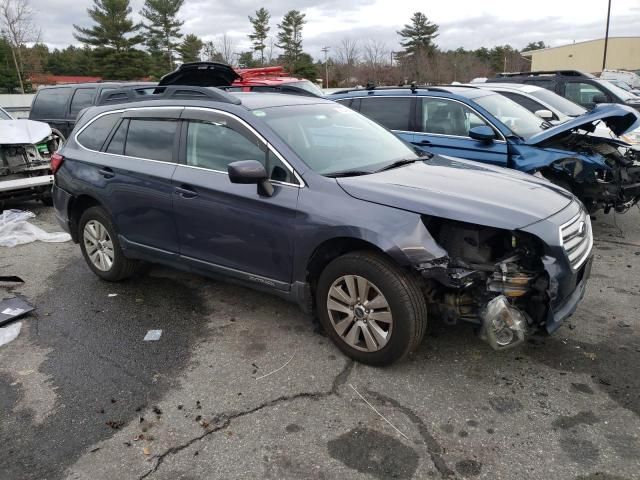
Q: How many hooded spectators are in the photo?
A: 0